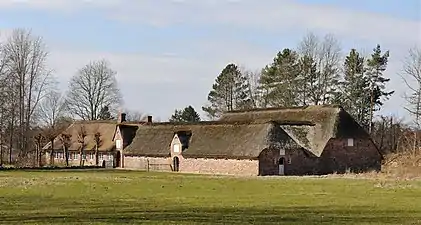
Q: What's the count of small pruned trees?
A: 5